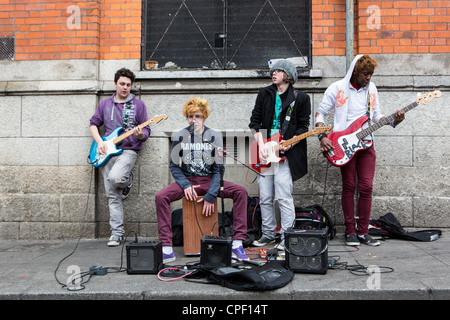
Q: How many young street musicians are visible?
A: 4